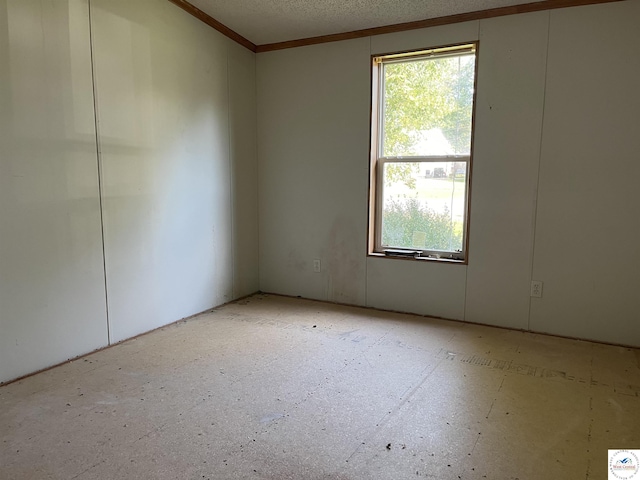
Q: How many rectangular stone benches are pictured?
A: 0